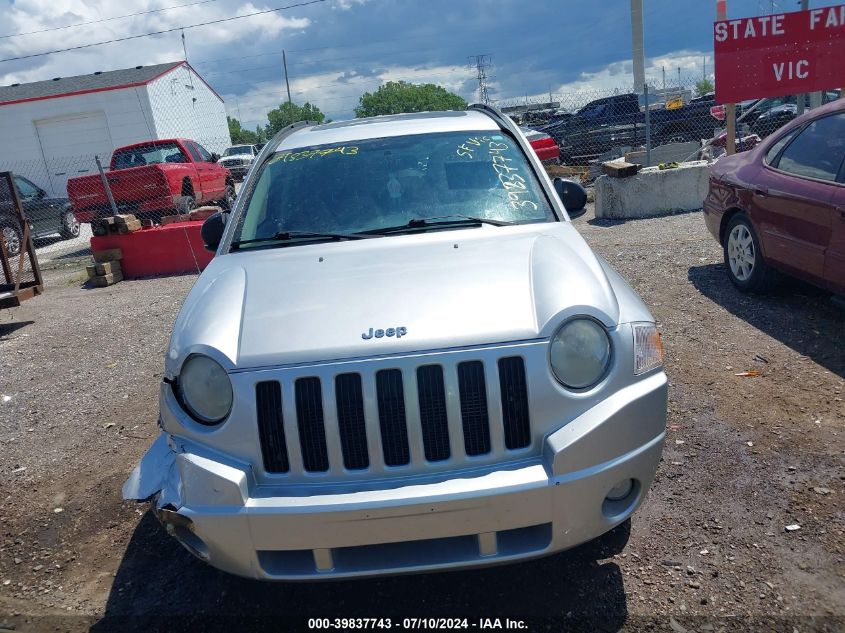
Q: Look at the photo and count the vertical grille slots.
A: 7